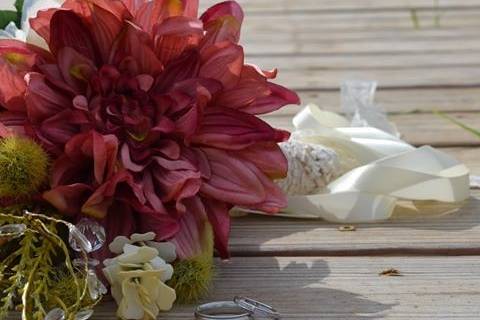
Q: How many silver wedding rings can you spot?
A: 2